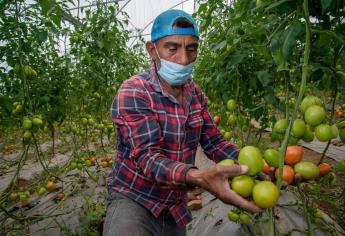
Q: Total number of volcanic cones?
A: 0